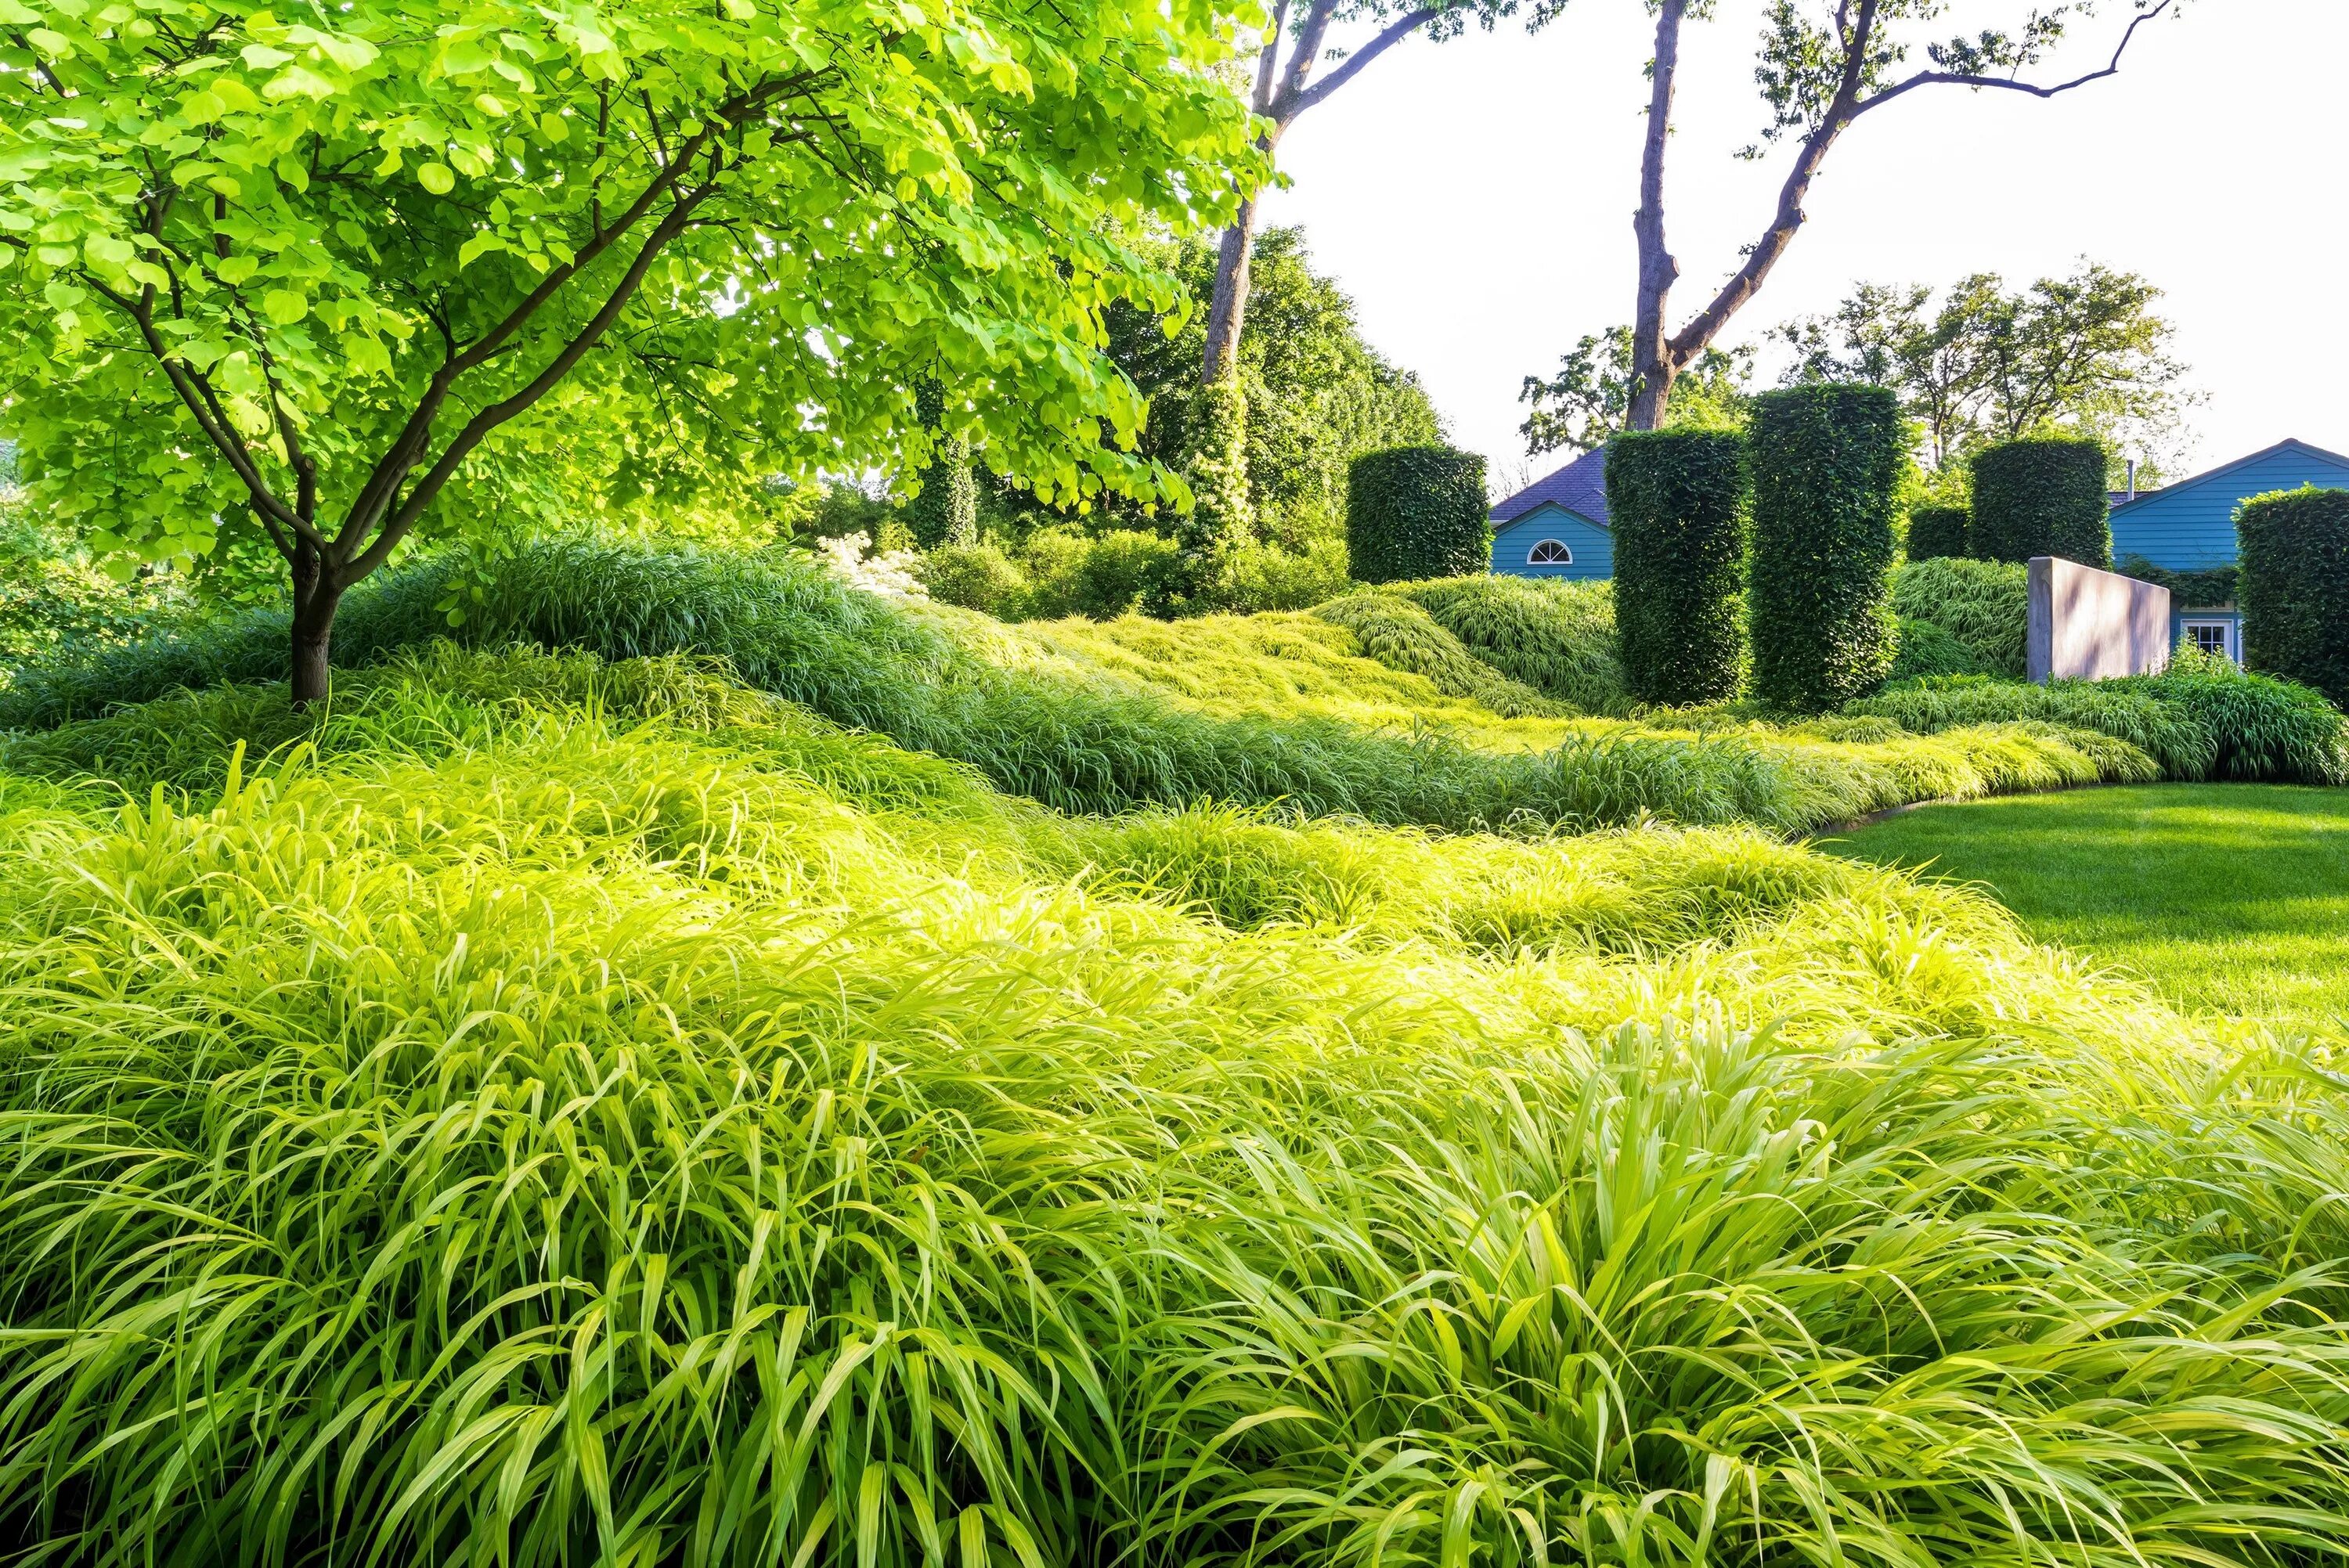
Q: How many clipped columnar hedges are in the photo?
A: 6